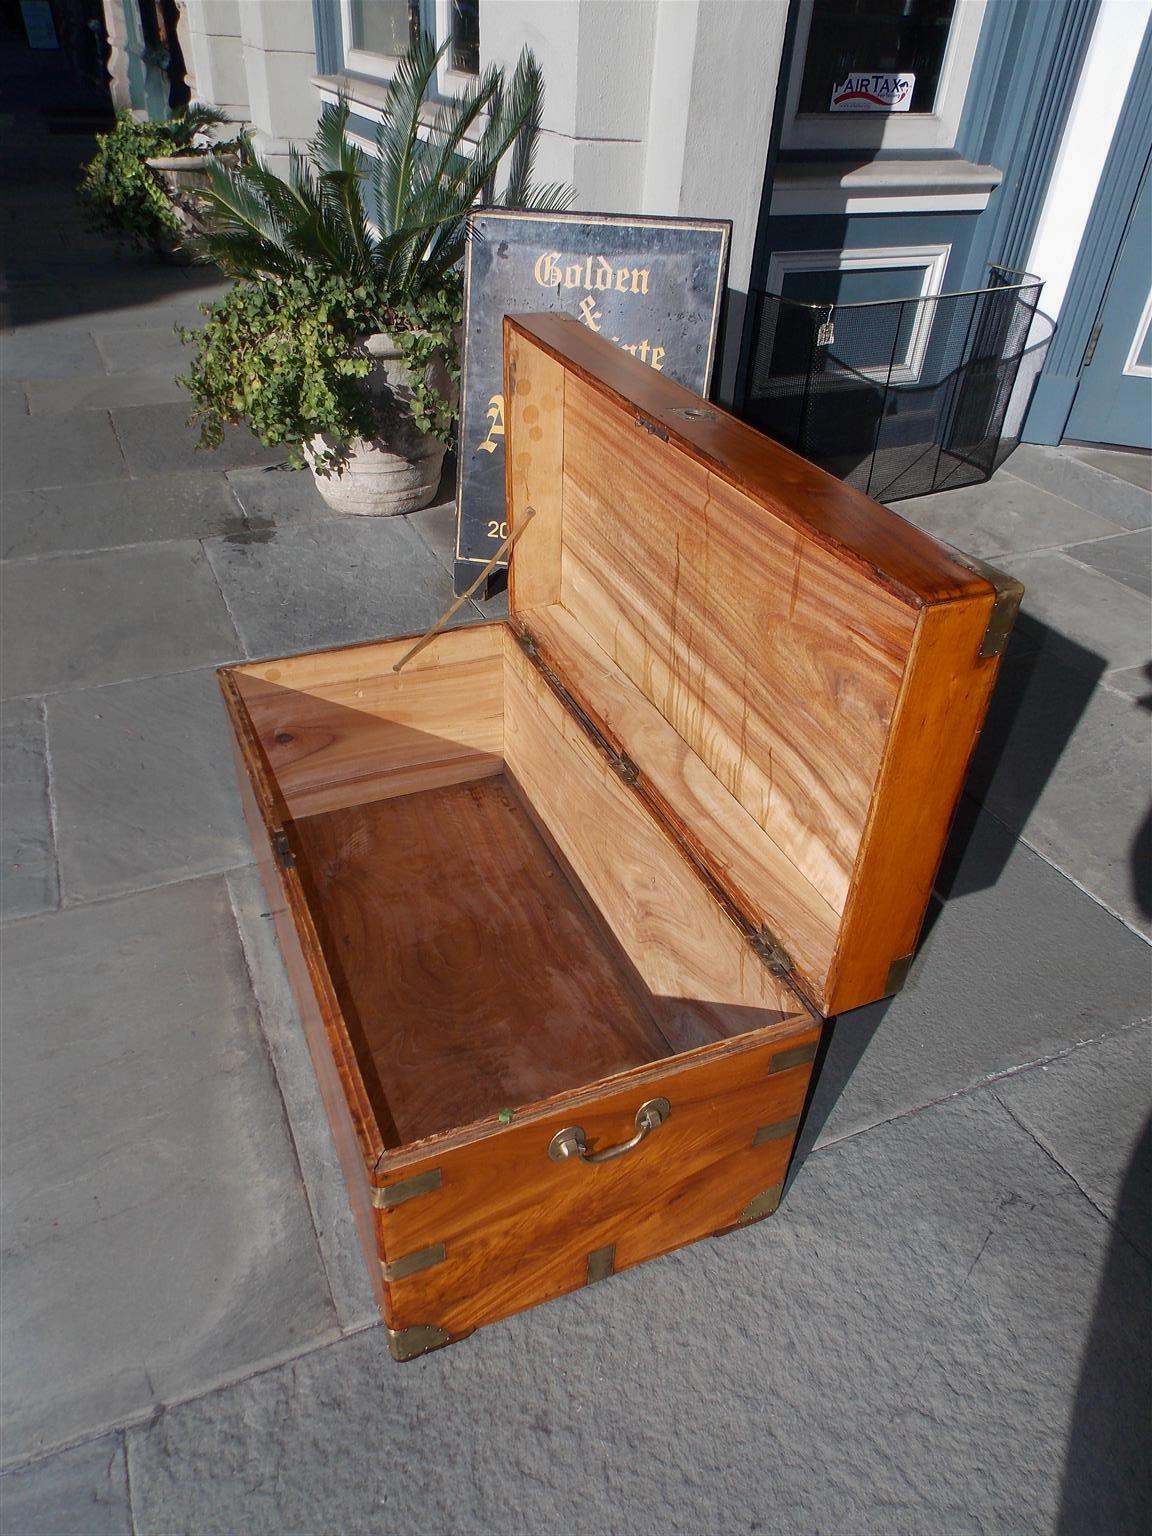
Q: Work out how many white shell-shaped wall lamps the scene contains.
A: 0